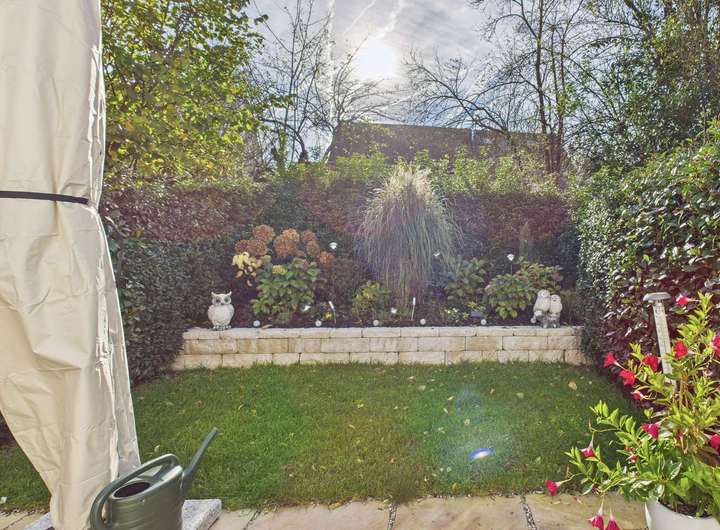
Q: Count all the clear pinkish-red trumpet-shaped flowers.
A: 13